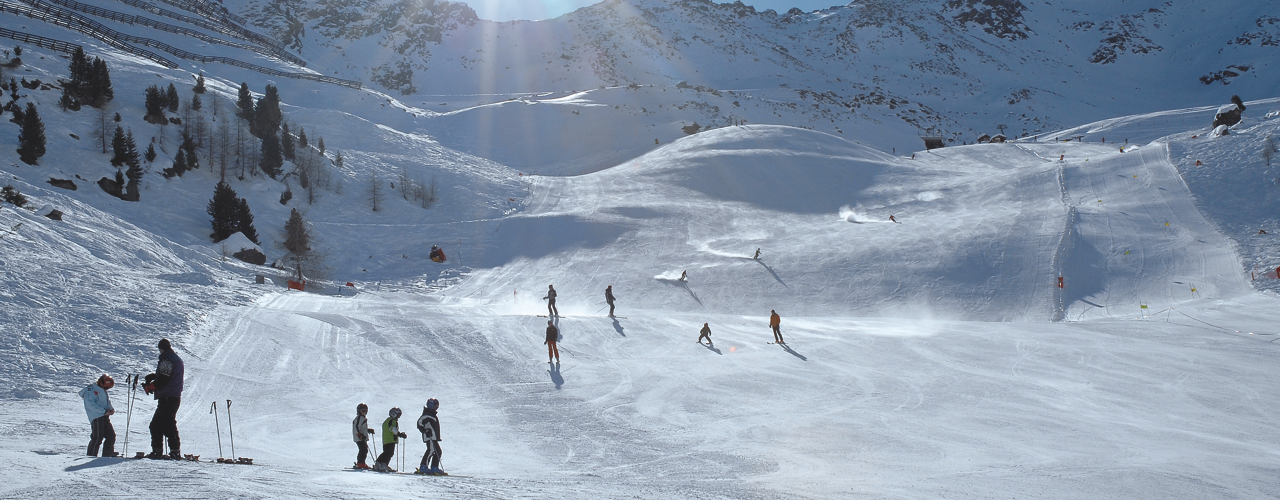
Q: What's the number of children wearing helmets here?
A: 4